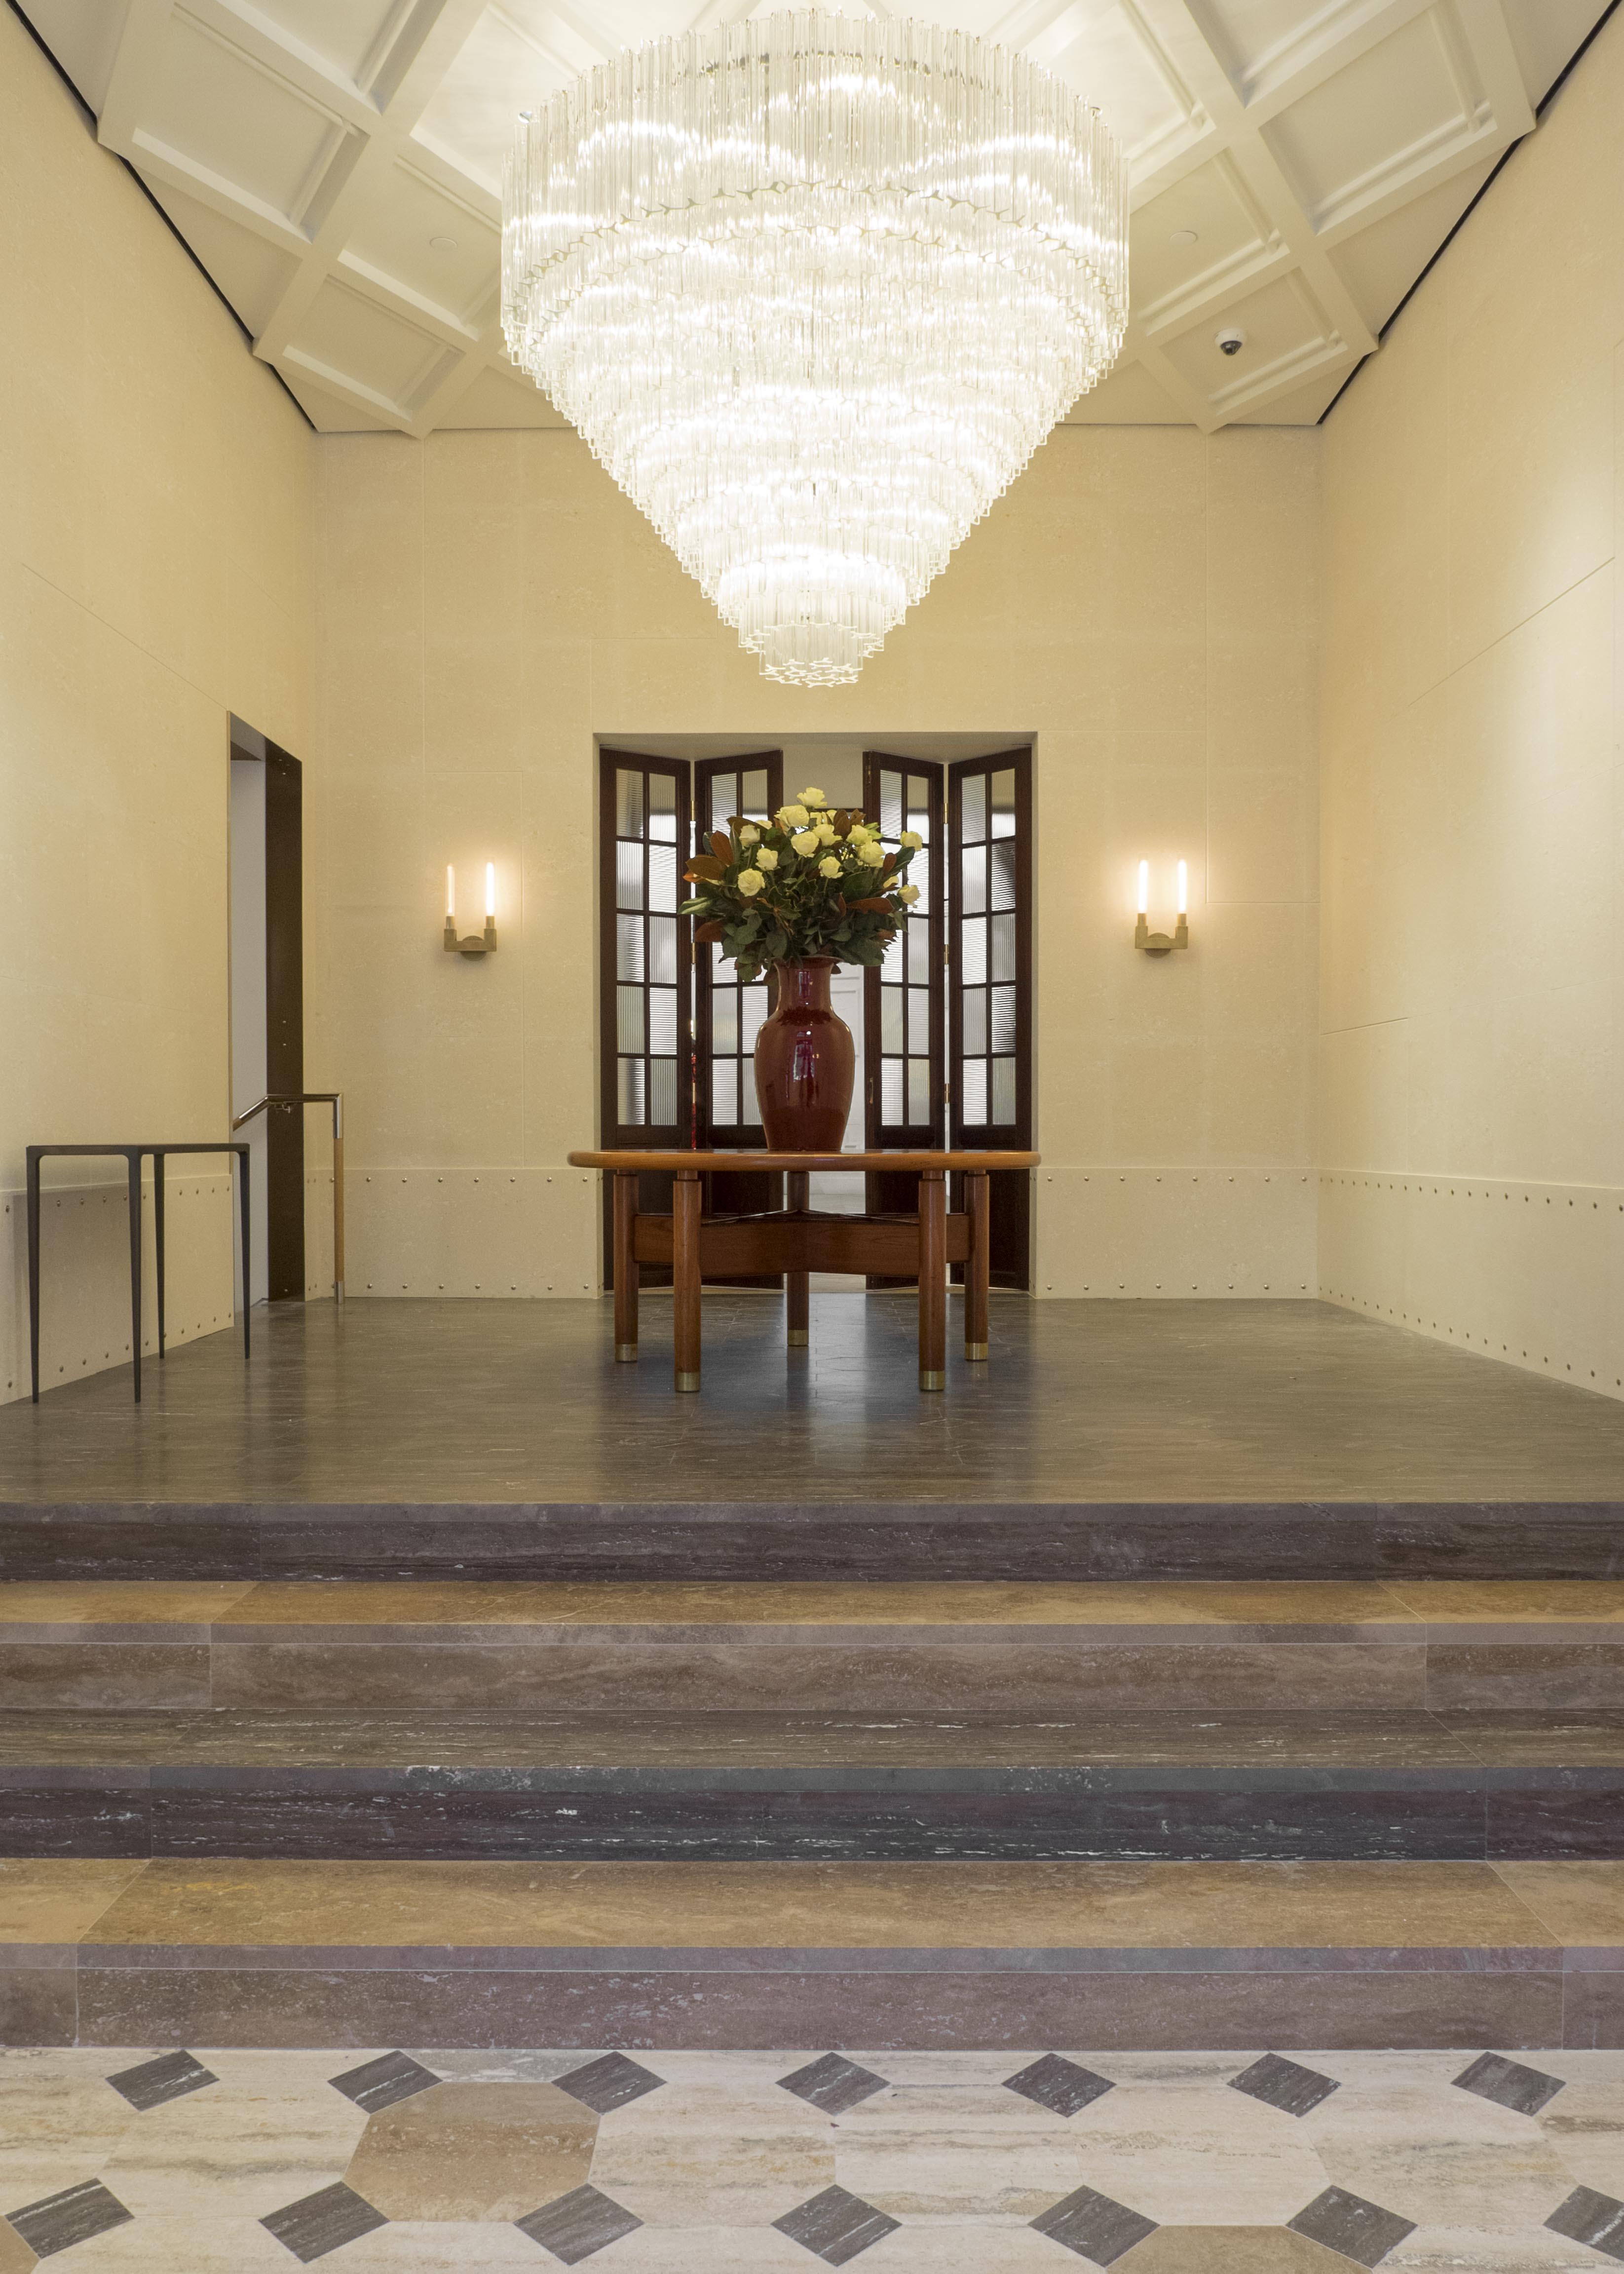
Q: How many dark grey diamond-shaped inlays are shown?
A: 14